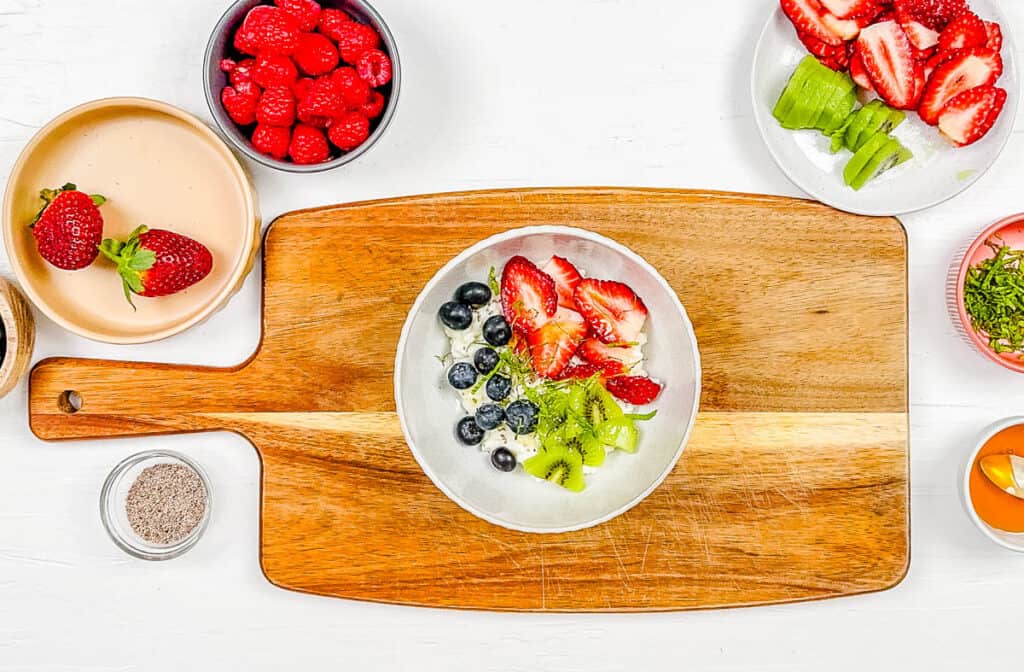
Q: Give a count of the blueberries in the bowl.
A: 10